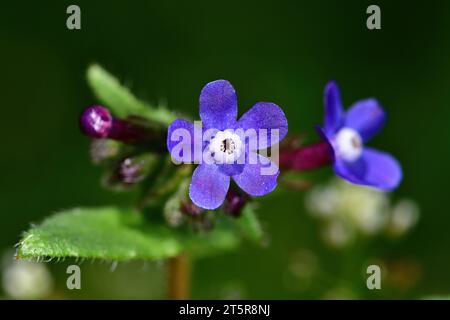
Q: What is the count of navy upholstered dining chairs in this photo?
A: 0